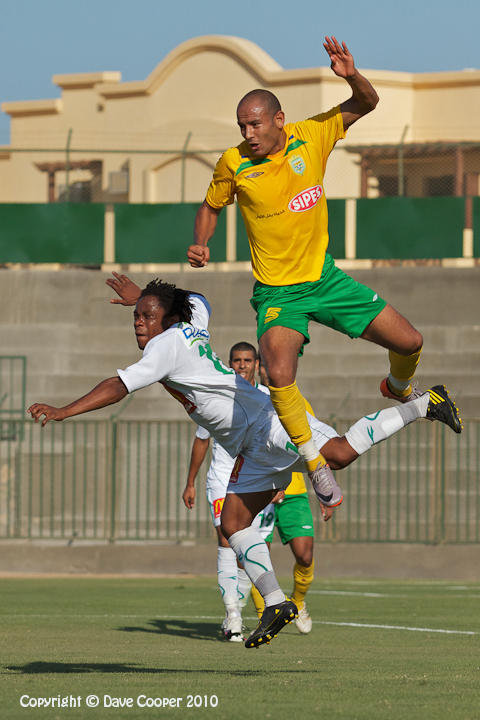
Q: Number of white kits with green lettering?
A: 2